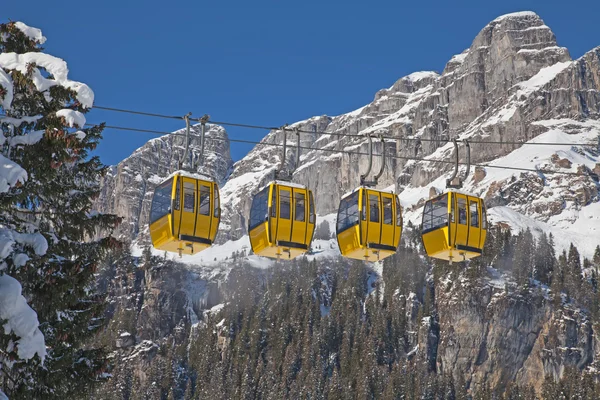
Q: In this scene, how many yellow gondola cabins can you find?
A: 4